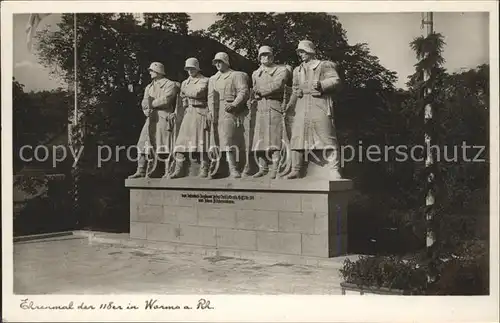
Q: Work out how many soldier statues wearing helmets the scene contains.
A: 5